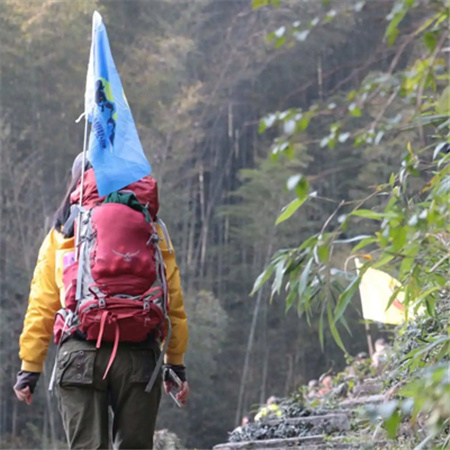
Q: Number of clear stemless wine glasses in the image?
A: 0